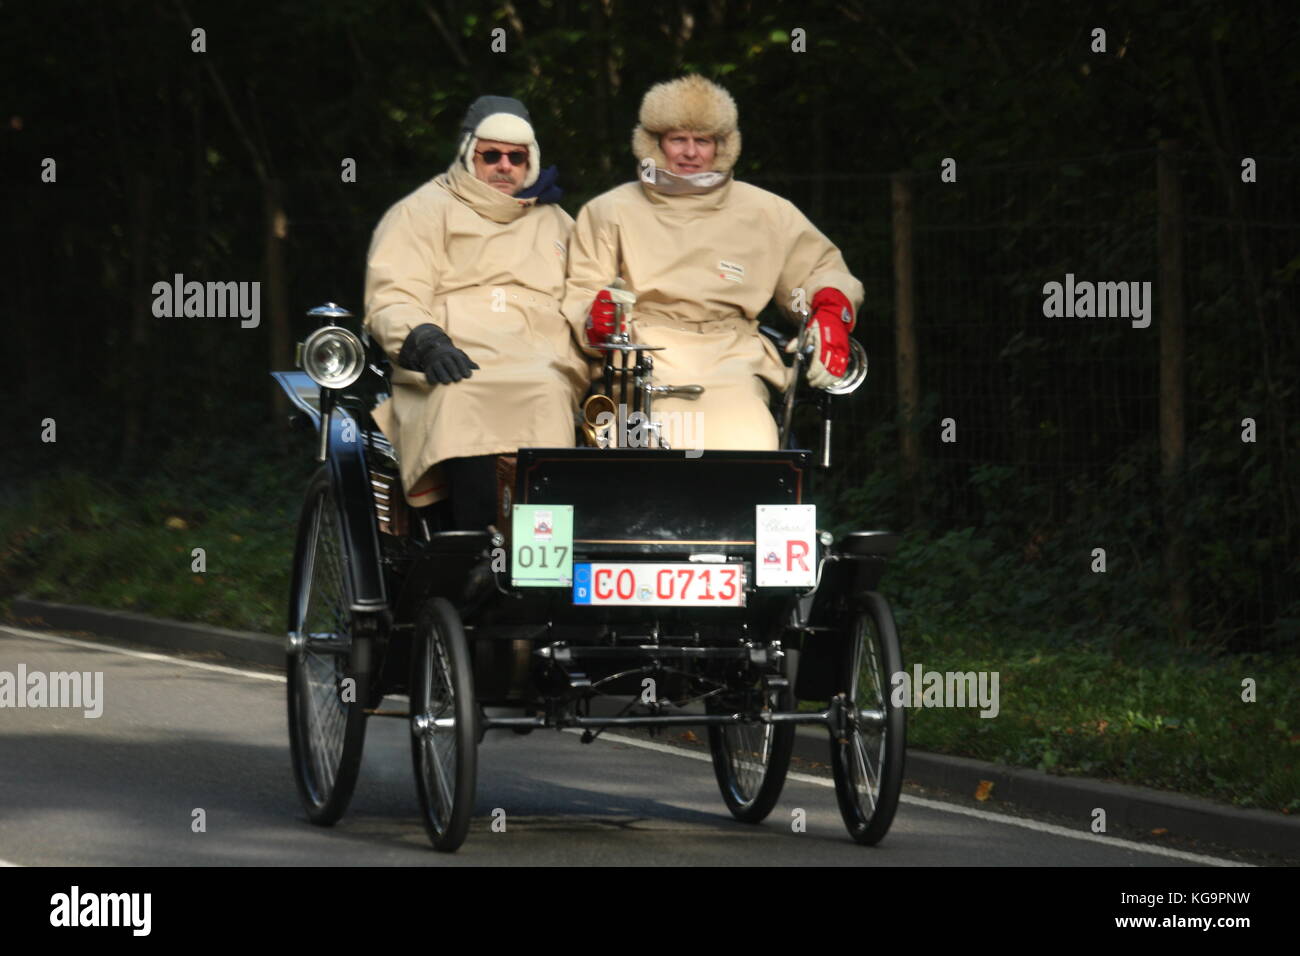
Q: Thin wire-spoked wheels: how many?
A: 4